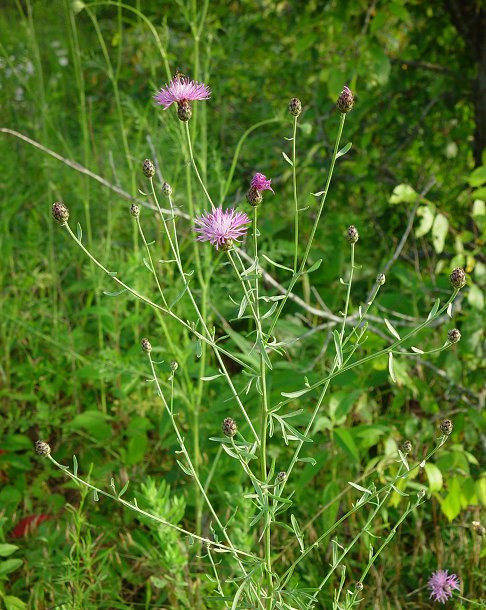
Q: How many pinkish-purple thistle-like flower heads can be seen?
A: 4